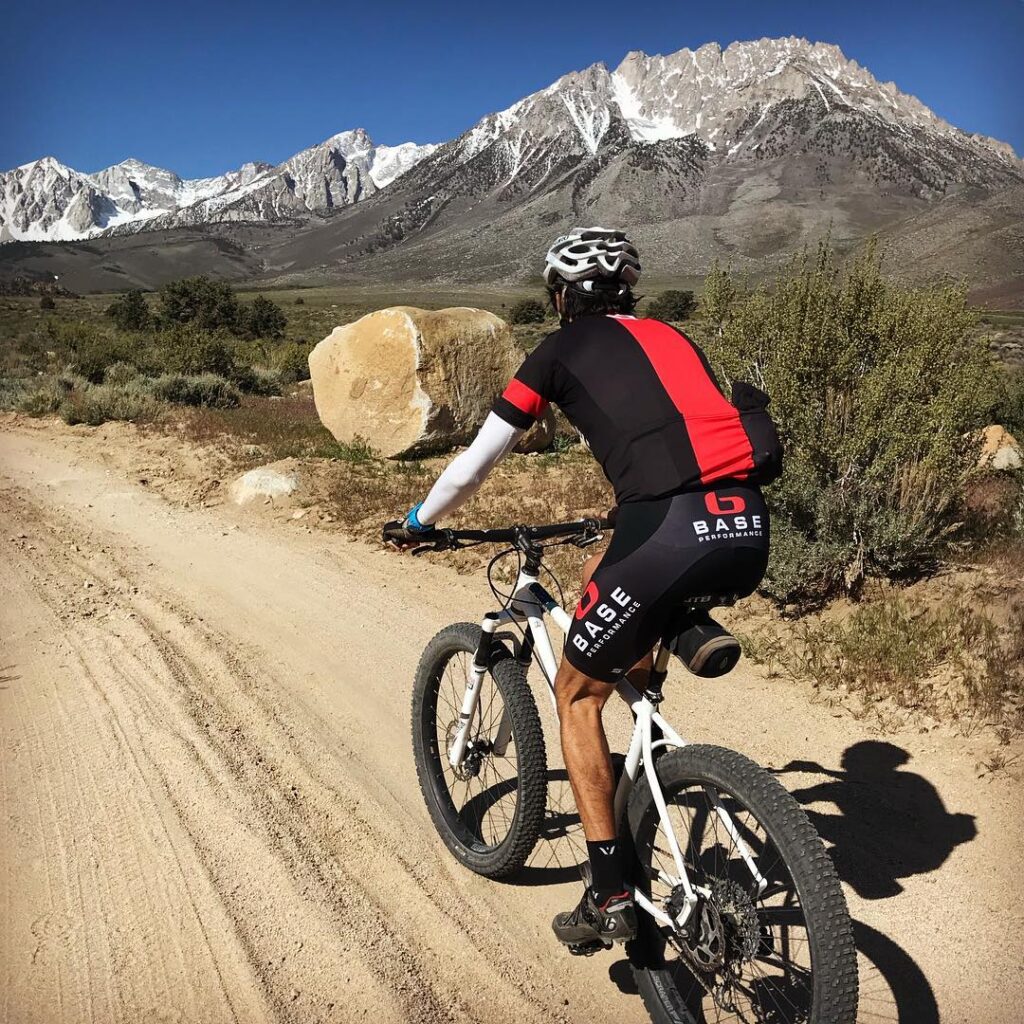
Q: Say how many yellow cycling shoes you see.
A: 0